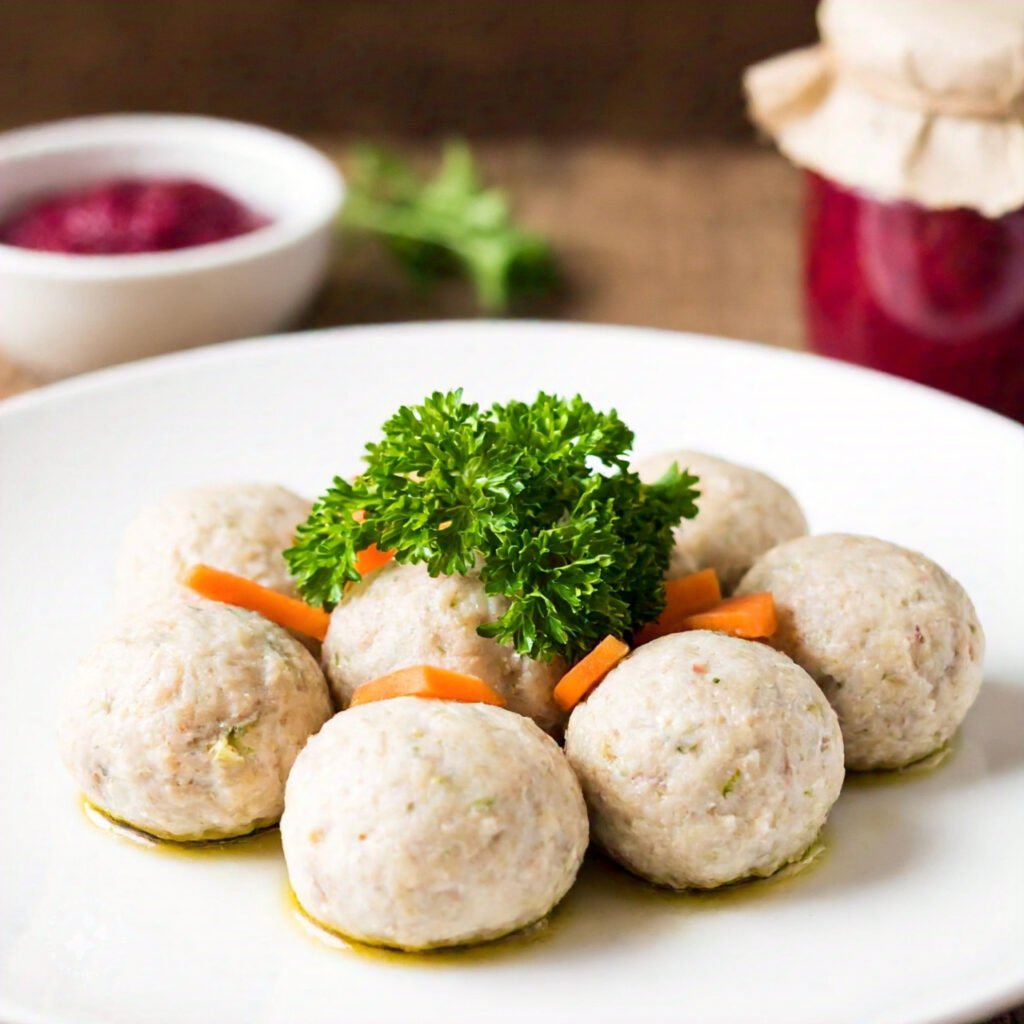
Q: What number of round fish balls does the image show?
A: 7